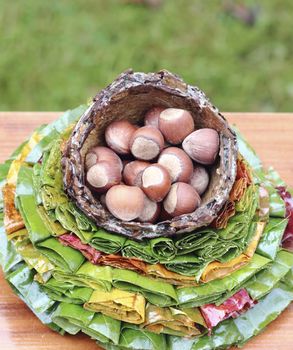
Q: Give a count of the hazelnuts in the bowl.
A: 14